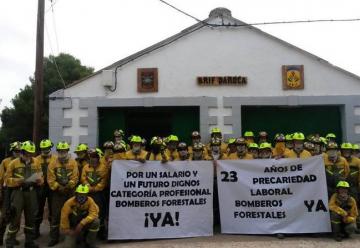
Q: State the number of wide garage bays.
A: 2